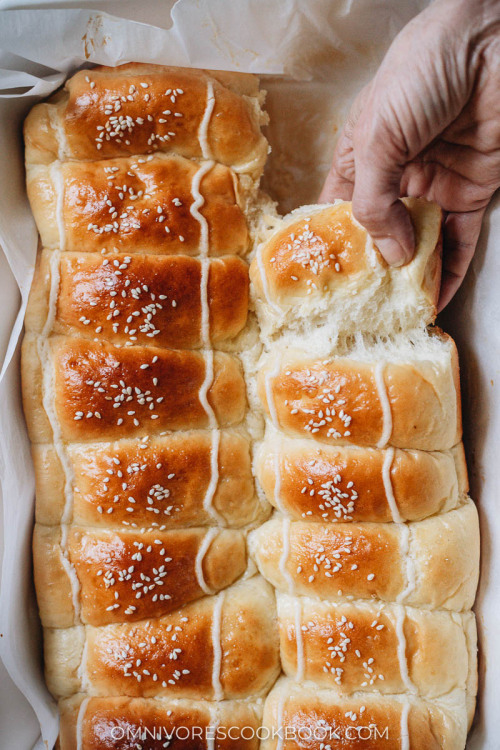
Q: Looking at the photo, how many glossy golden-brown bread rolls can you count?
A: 14